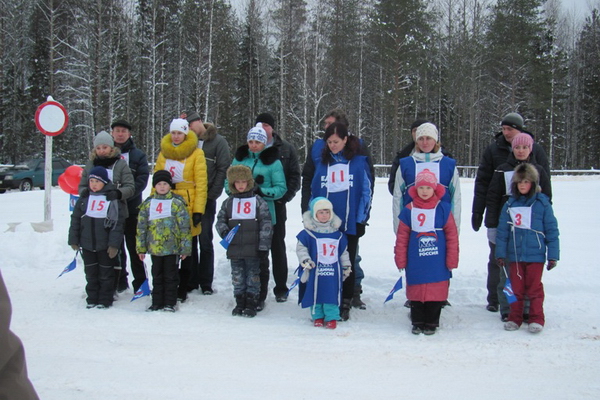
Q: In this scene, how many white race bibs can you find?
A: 13